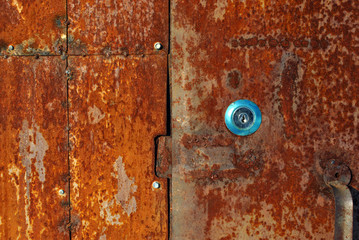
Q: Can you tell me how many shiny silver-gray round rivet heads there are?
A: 4